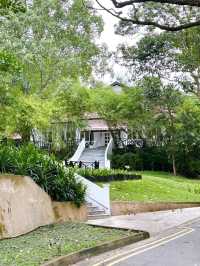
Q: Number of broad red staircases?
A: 0